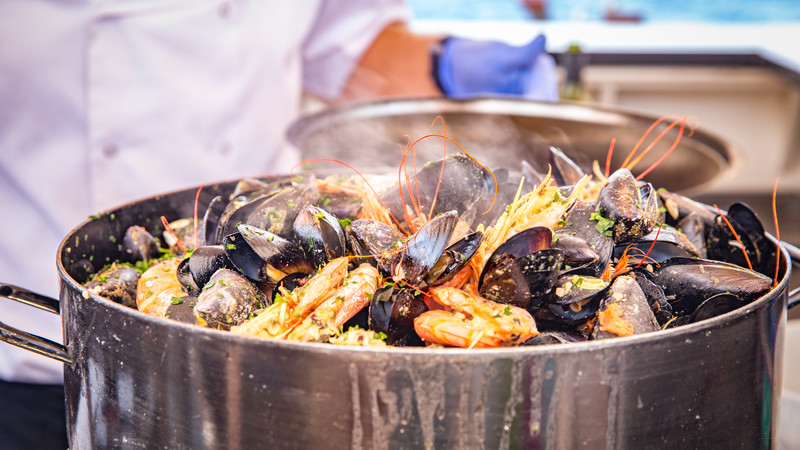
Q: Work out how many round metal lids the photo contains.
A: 1